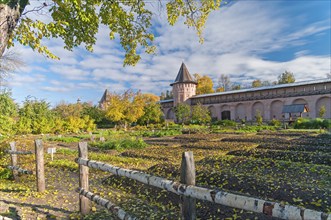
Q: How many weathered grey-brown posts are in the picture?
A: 4